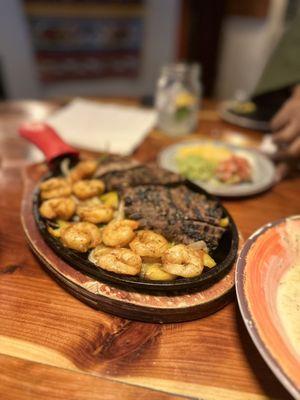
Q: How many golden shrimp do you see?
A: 10